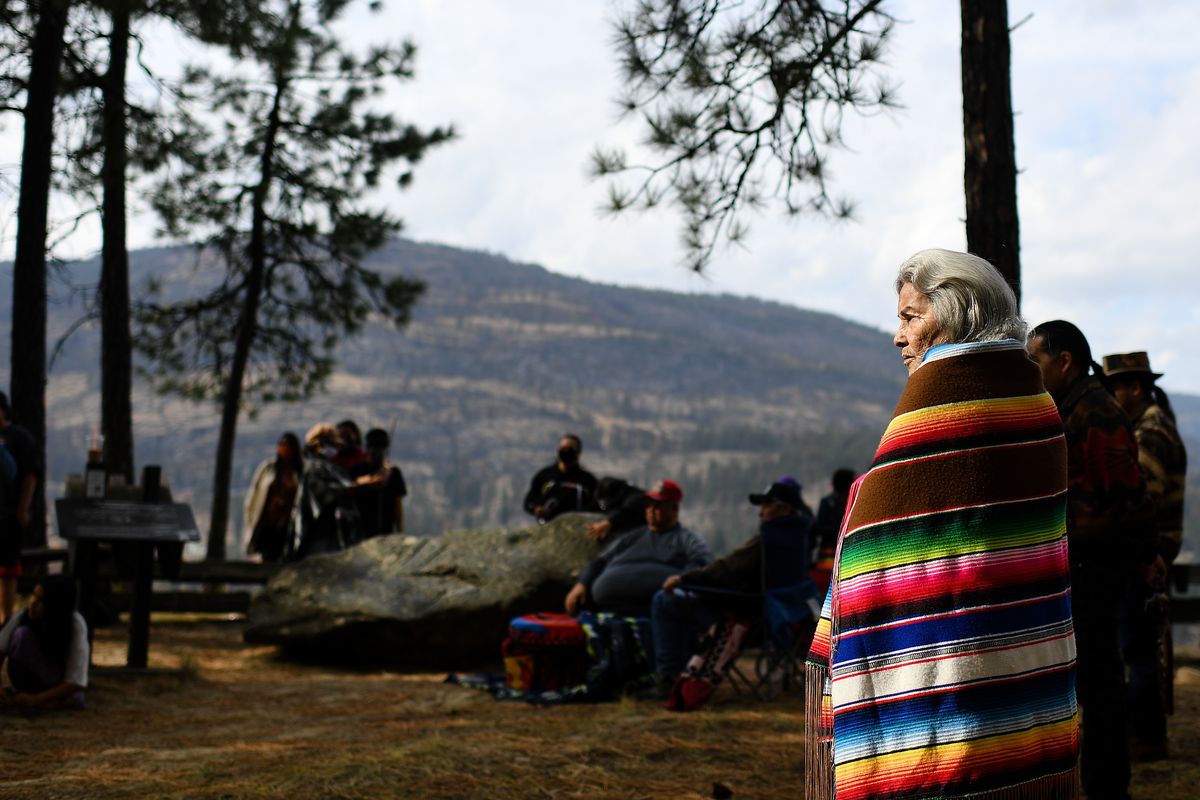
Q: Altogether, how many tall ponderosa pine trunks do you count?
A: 4